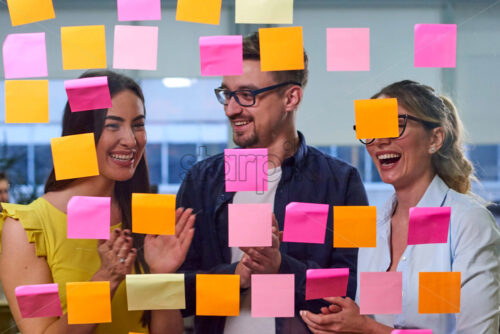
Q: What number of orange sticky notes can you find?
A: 12